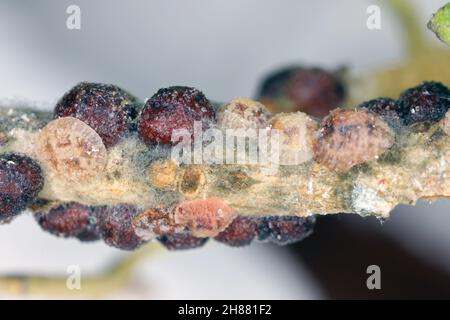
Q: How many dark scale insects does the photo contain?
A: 11